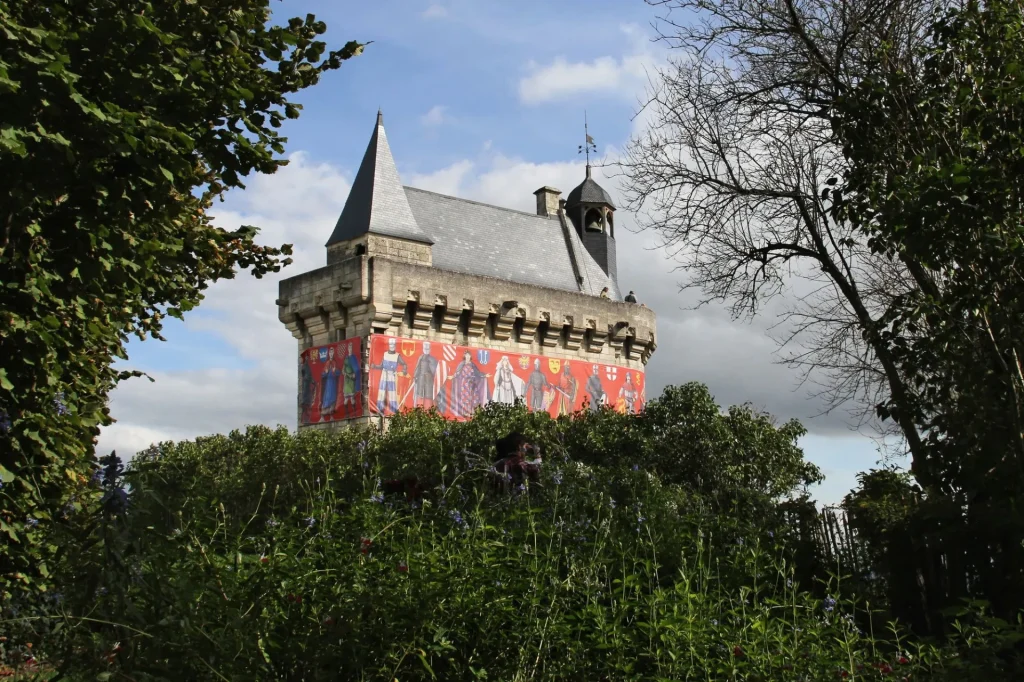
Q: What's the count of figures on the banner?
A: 11